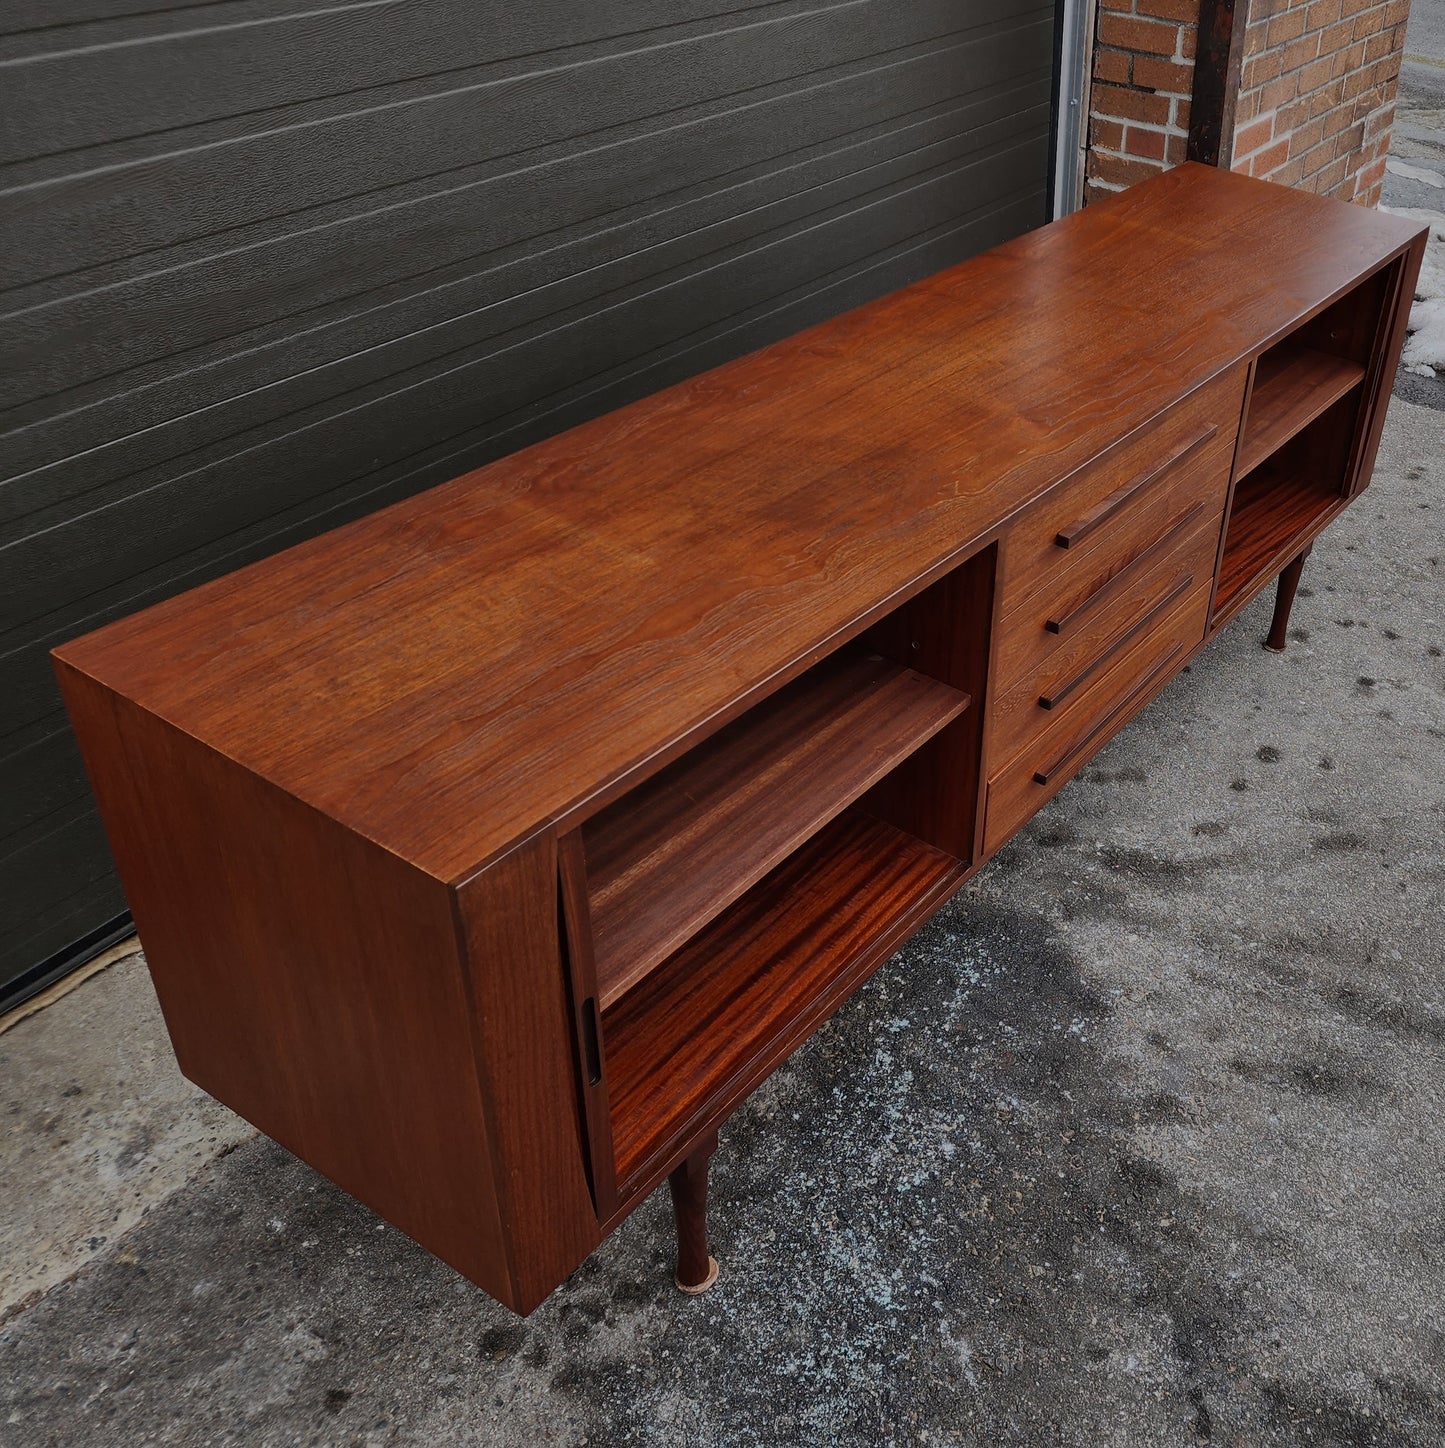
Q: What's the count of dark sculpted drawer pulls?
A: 4